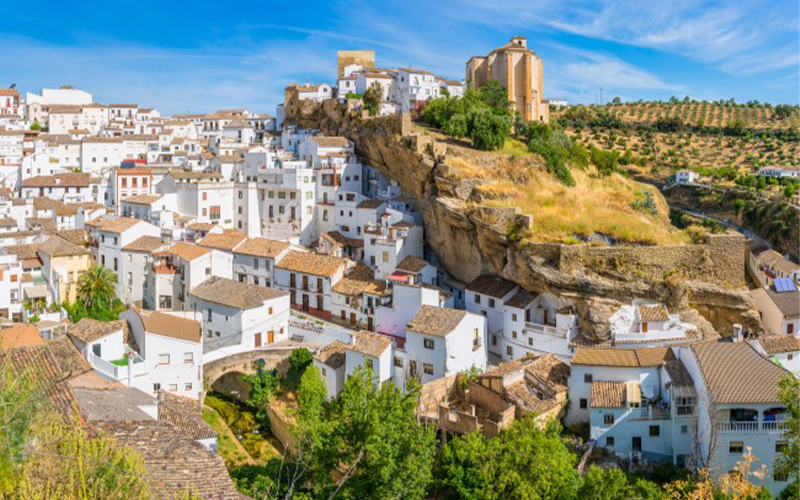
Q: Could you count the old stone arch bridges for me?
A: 1